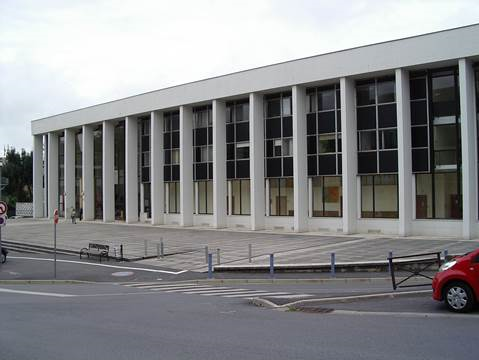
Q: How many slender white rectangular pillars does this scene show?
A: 14